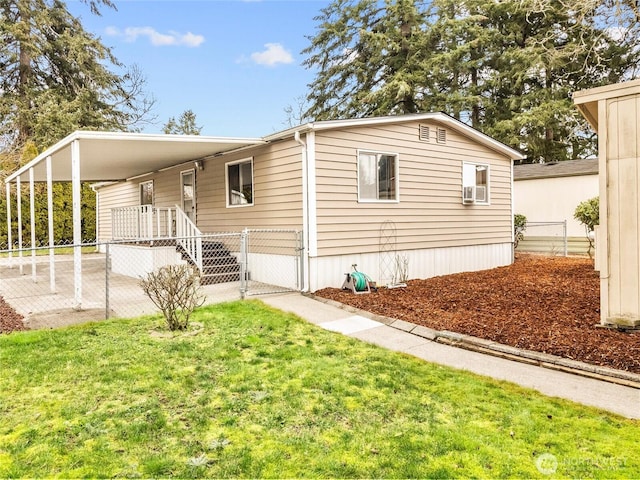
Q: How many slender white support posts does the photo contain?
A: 5